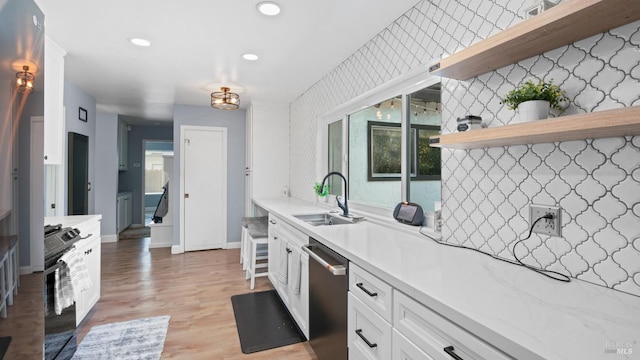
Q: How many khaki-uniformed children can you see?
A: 0